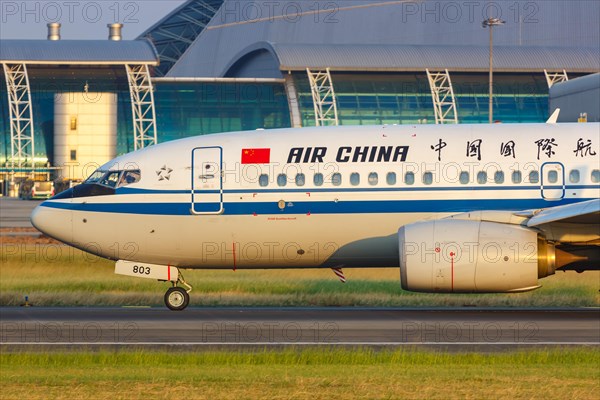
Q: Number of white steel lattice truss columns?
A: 5